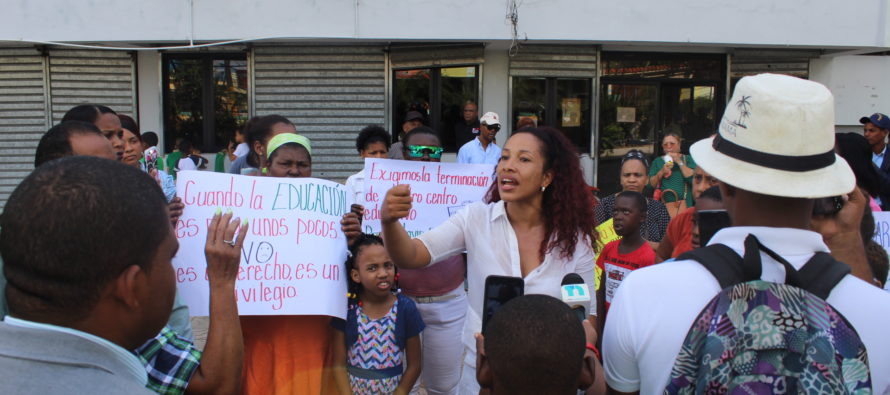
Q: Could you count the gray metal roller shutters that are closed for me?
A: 3